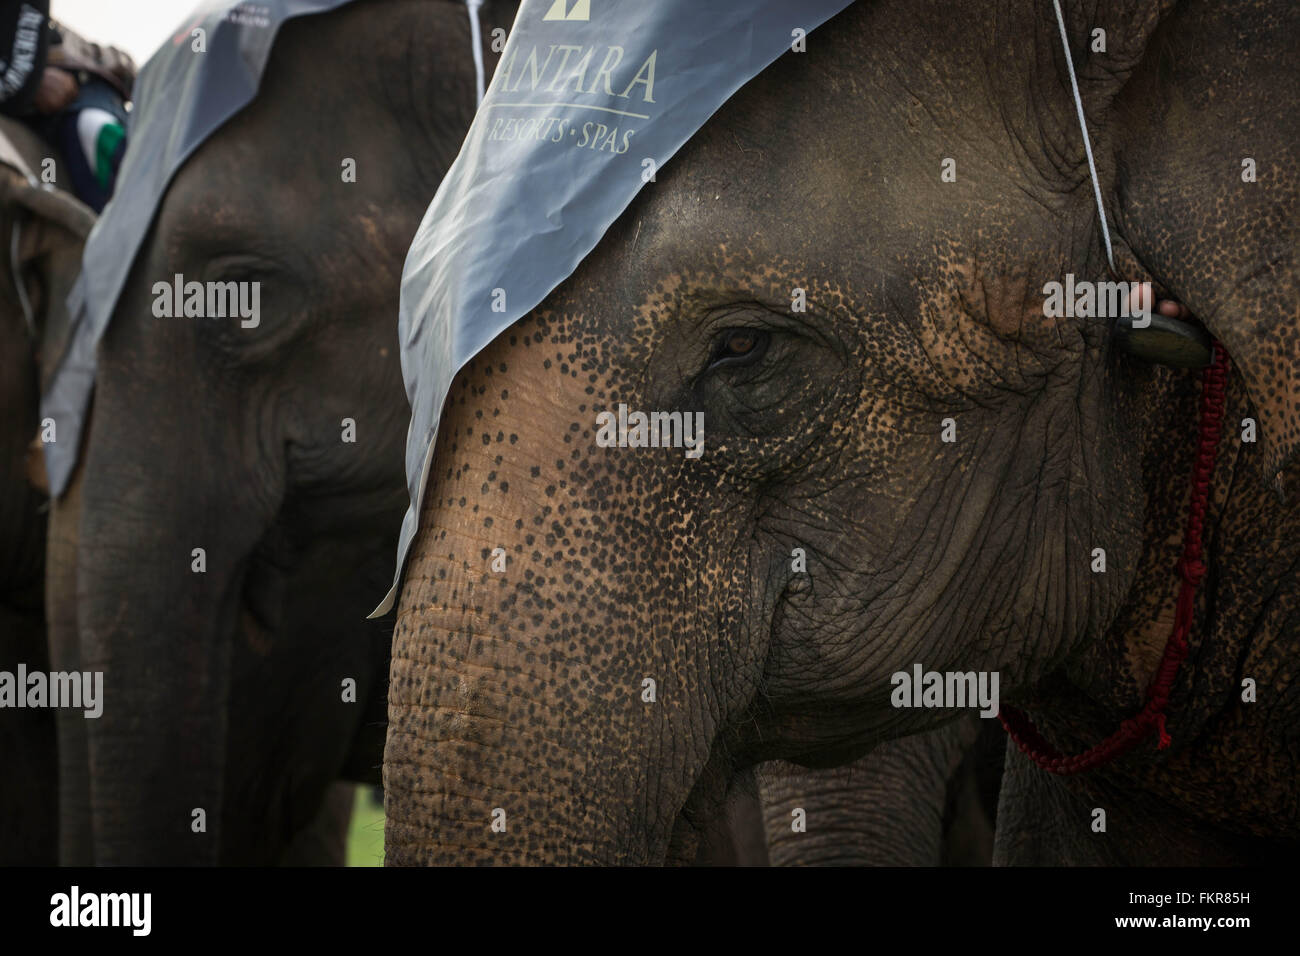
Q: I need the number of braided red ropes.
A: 1